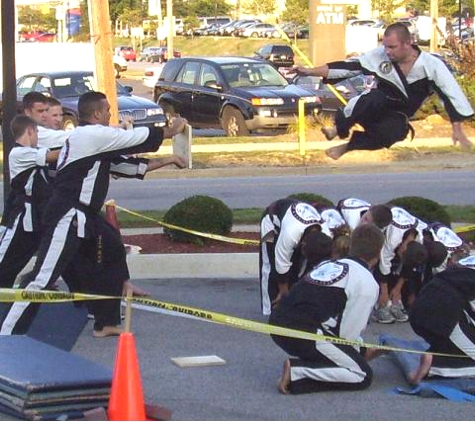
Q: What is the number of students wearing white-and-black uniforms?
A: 12